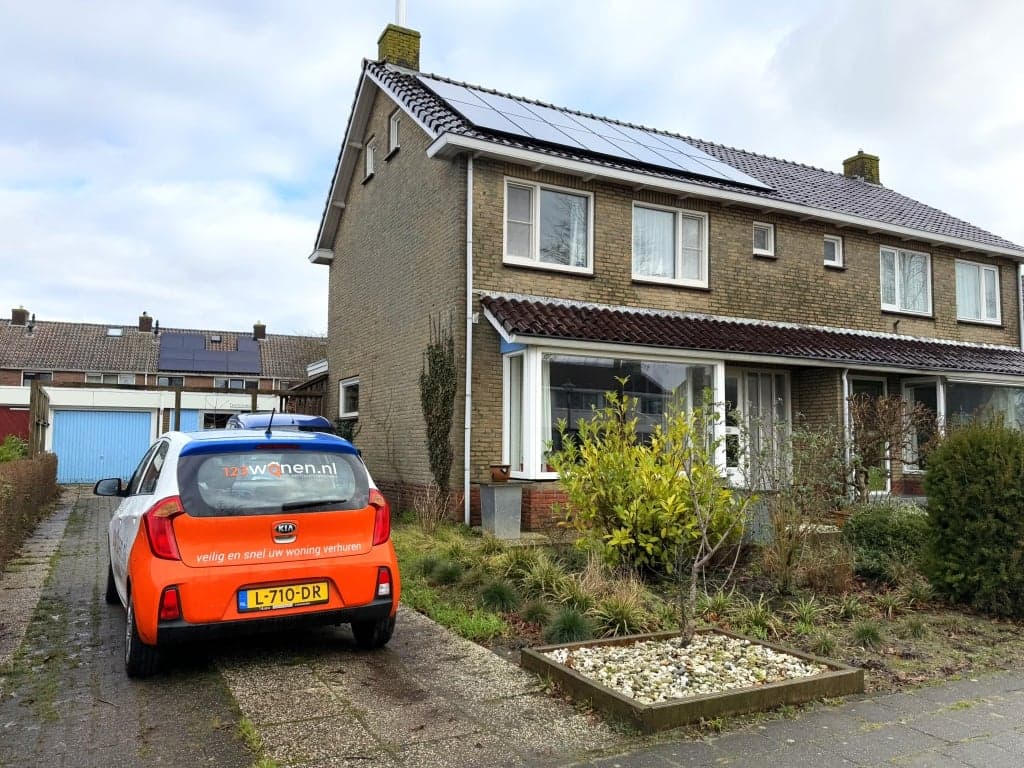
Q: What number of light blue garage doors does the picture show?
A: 1